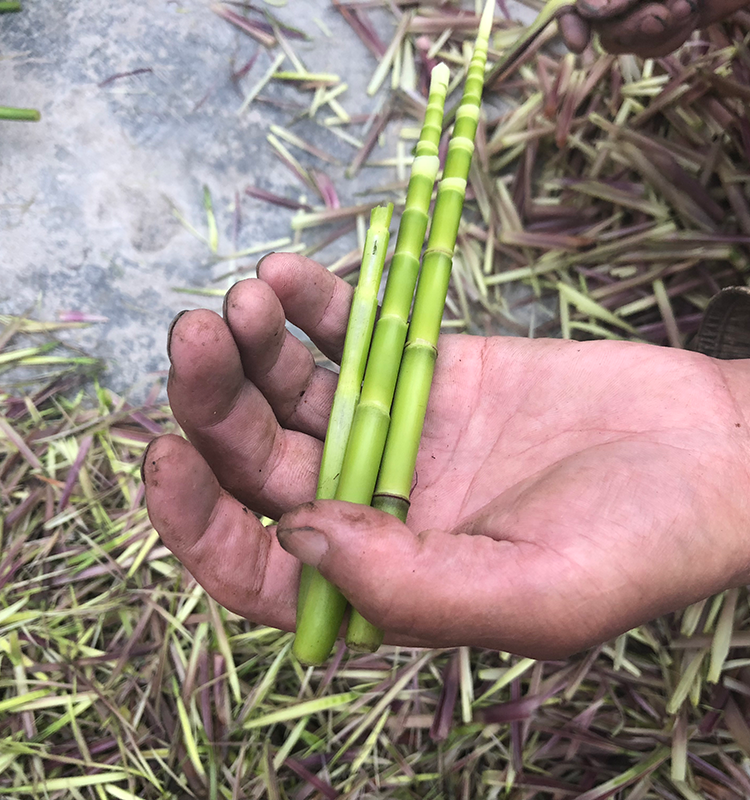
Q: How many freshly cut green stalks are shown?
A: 3